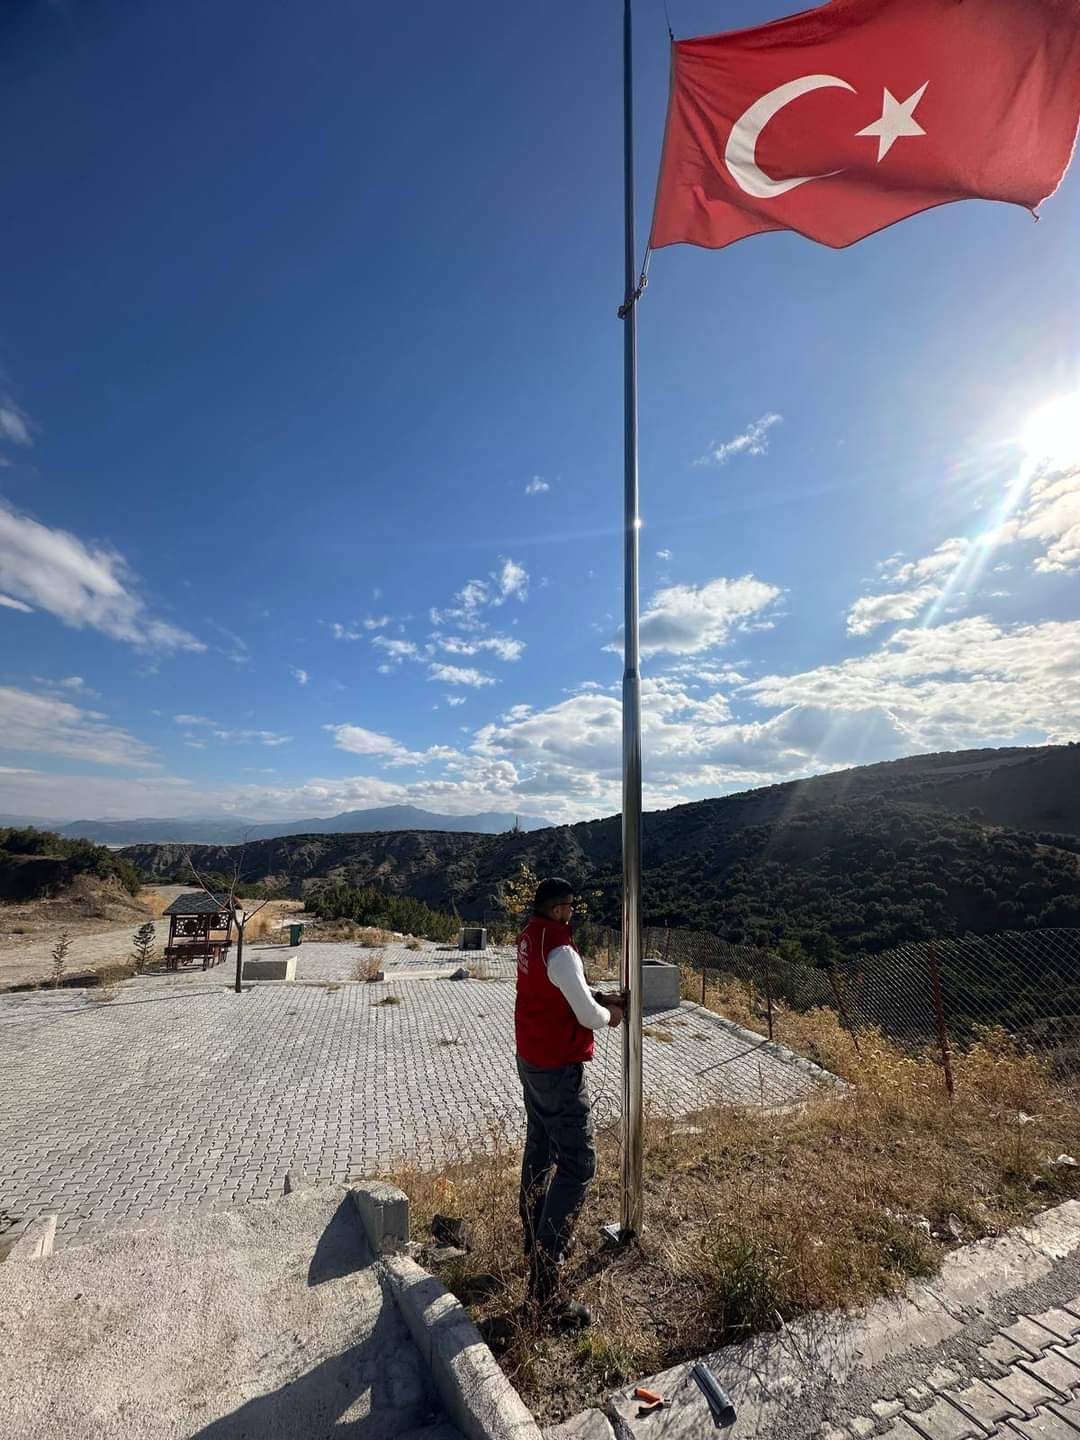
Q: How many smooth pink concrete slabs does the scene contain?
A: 0